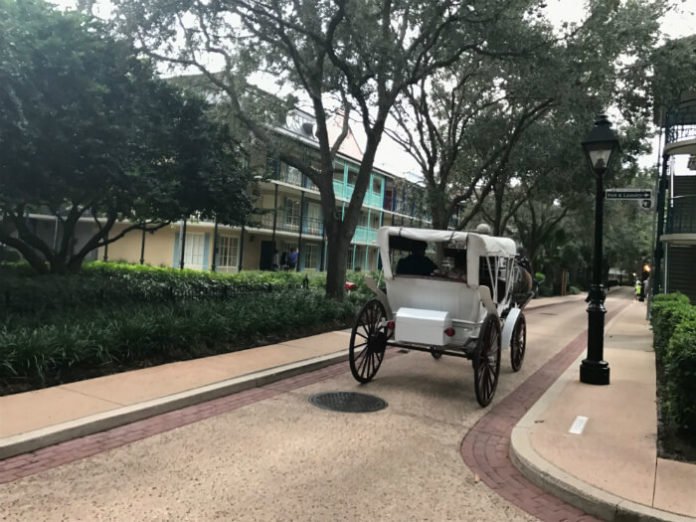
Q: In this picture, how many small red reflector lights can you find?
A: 2